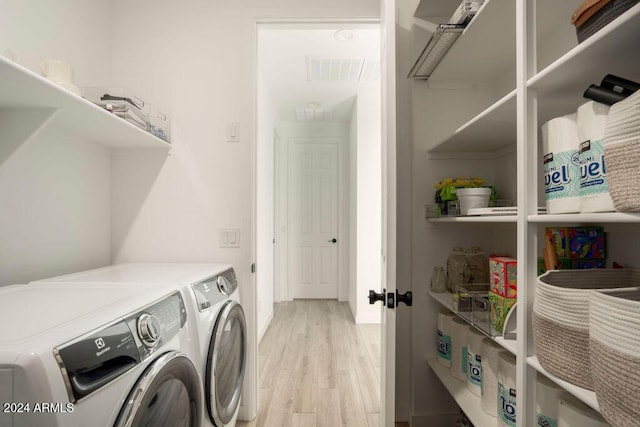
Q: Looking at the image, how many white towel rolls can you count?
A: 9